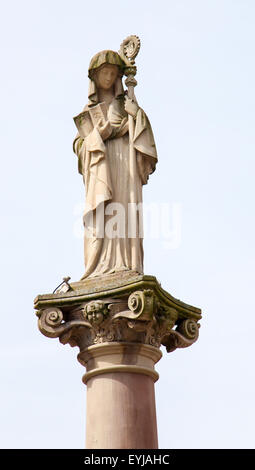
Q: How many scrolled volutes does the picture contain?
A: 3